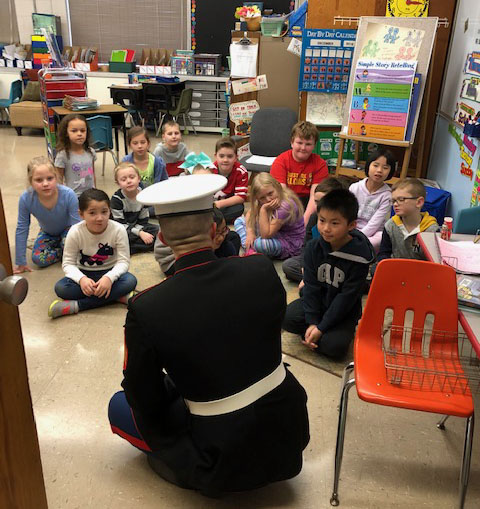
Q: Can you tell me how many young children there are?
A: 15